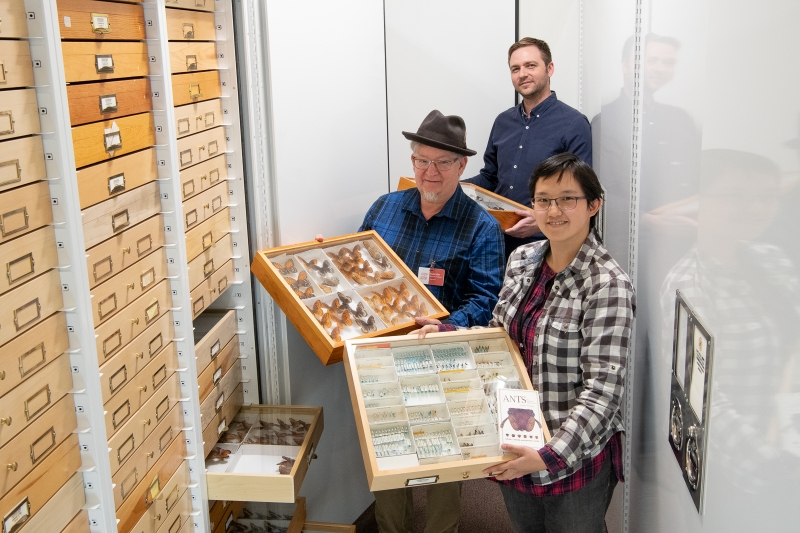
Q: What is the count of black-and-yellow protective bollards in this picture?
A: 0